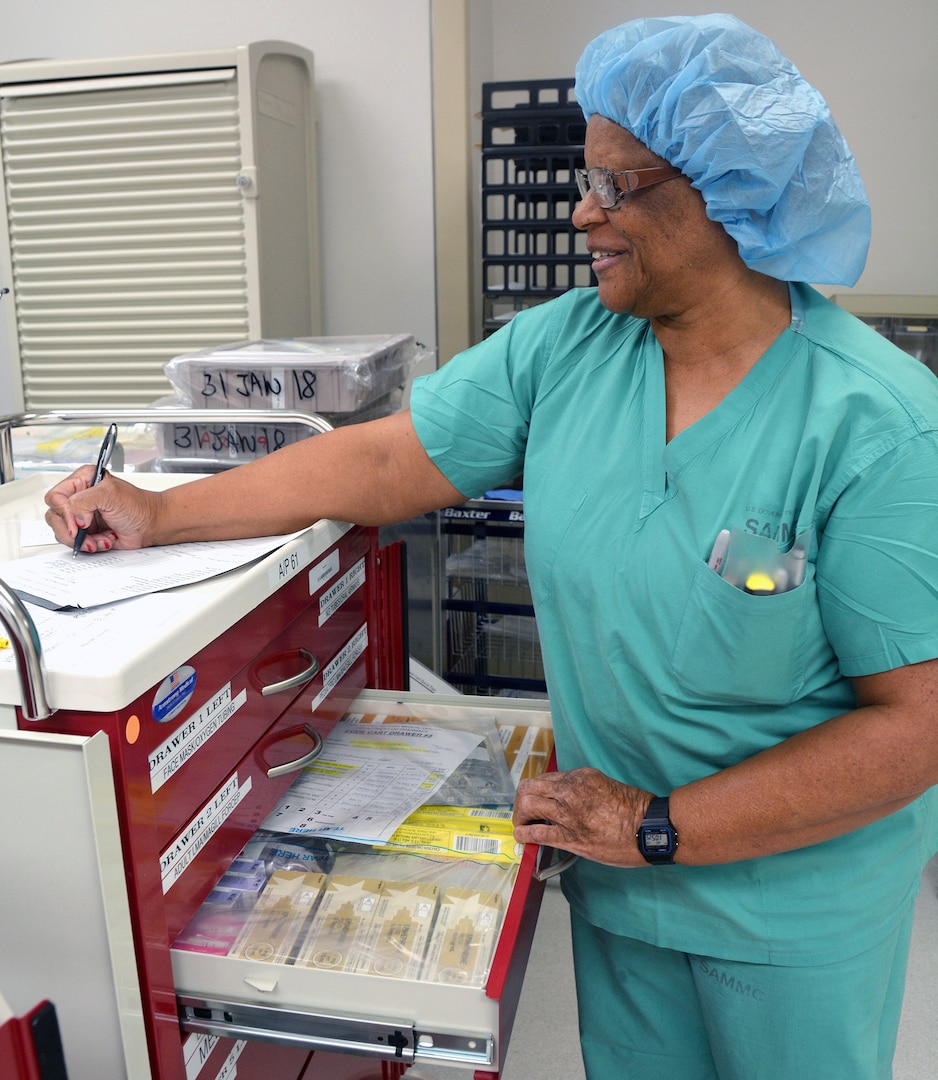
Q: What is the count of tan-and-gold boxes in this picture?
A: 4